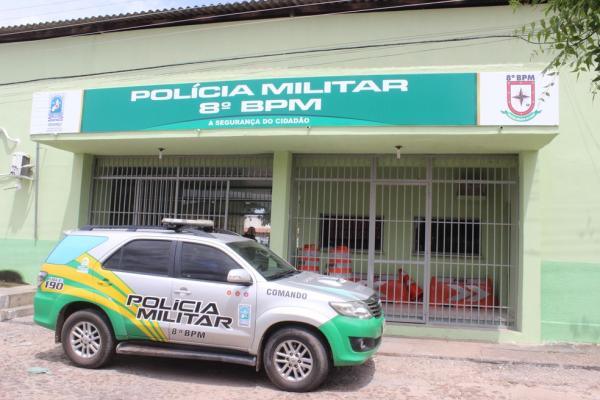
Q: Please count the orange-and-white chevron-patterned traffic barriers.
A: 2